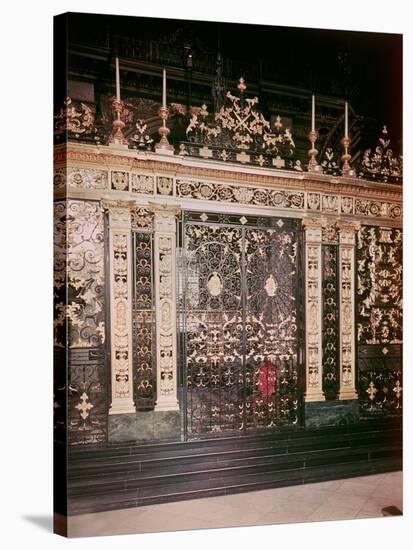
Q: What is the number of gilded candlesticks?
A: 4